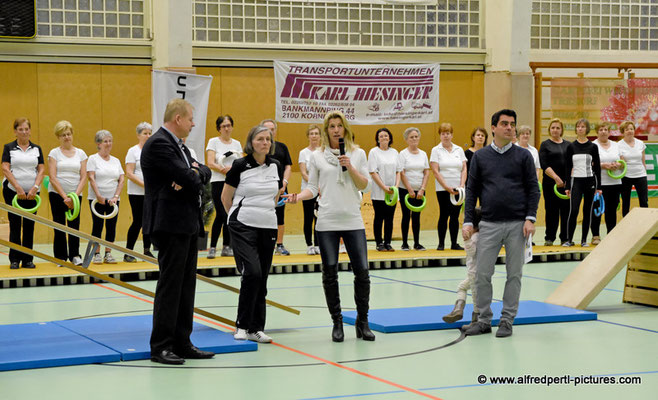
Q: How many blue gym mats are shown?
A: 3